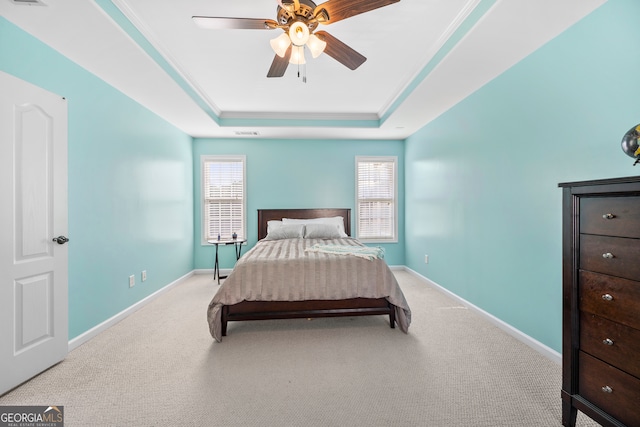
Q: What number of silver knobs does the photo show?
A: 5